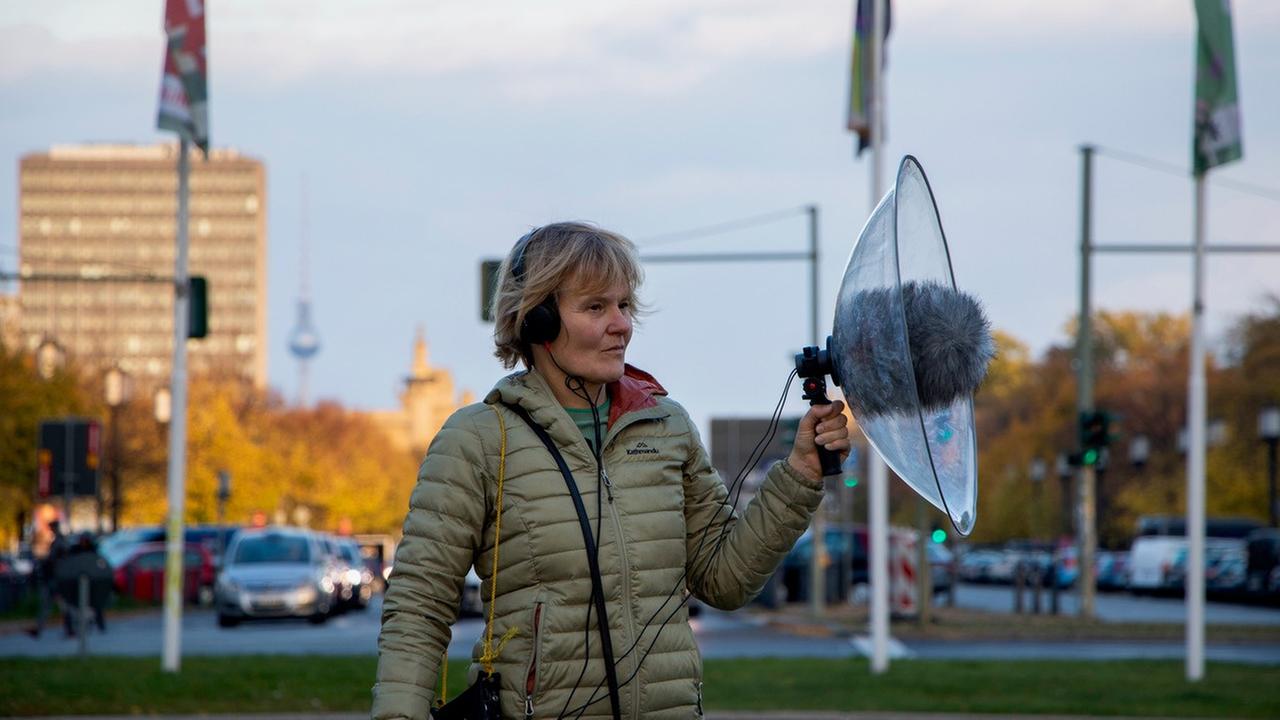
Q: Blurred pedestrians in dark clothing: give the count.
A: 2